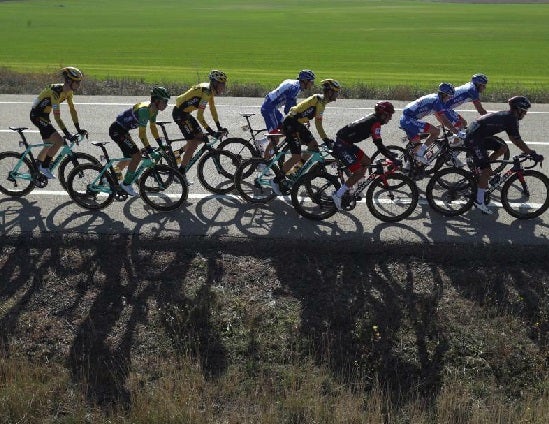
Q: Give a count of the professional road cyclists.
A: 9